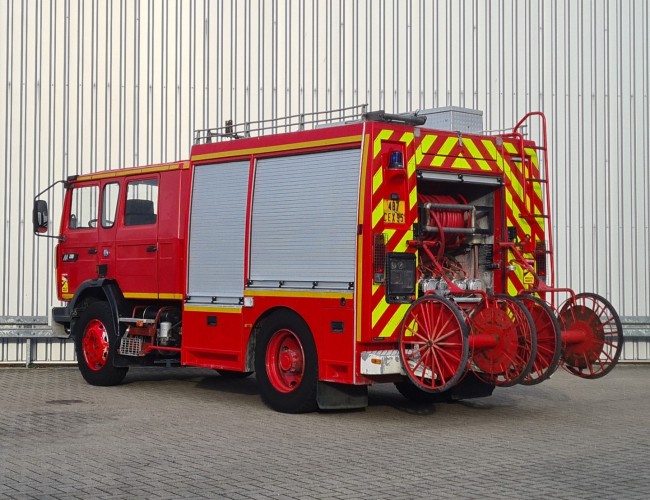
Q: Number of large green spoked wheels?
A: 0